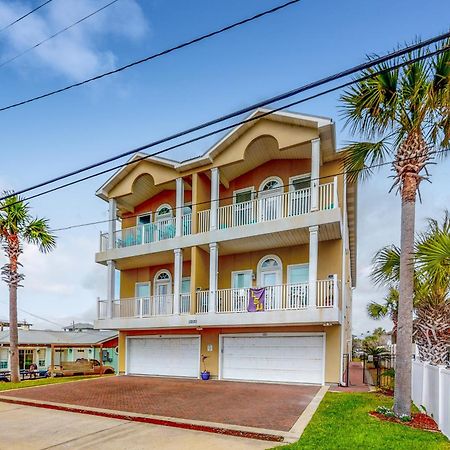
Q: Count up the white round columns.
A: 8